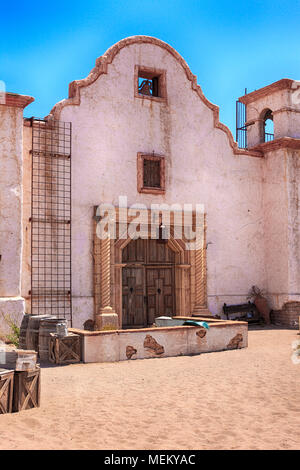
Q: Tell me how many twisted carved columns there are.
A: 2